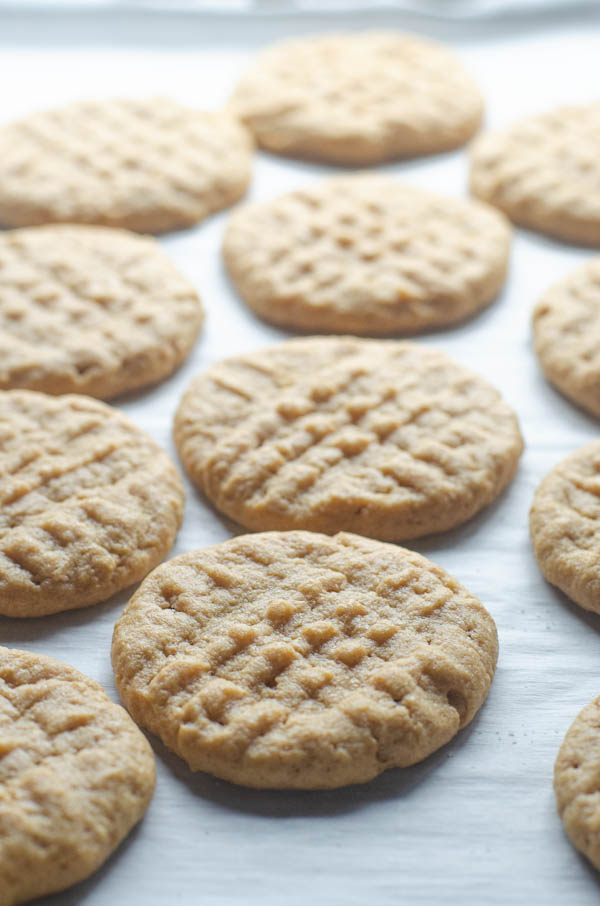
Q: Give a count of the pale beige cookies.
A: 12